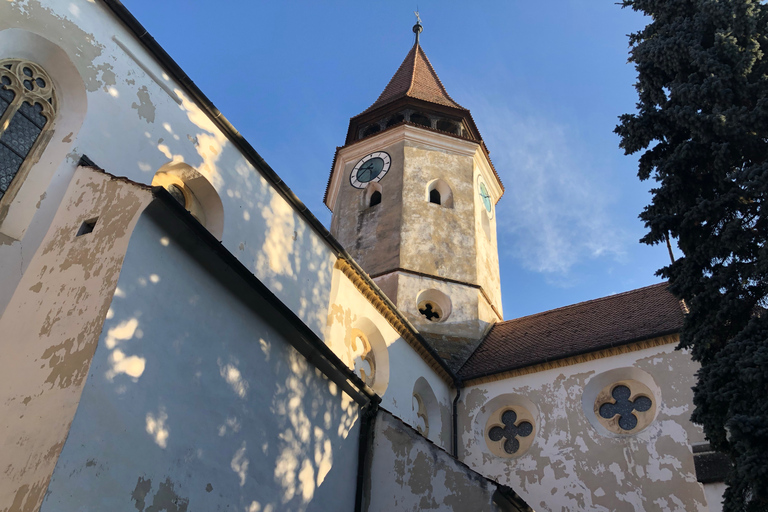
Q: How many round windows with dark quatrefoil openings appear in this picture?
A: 3